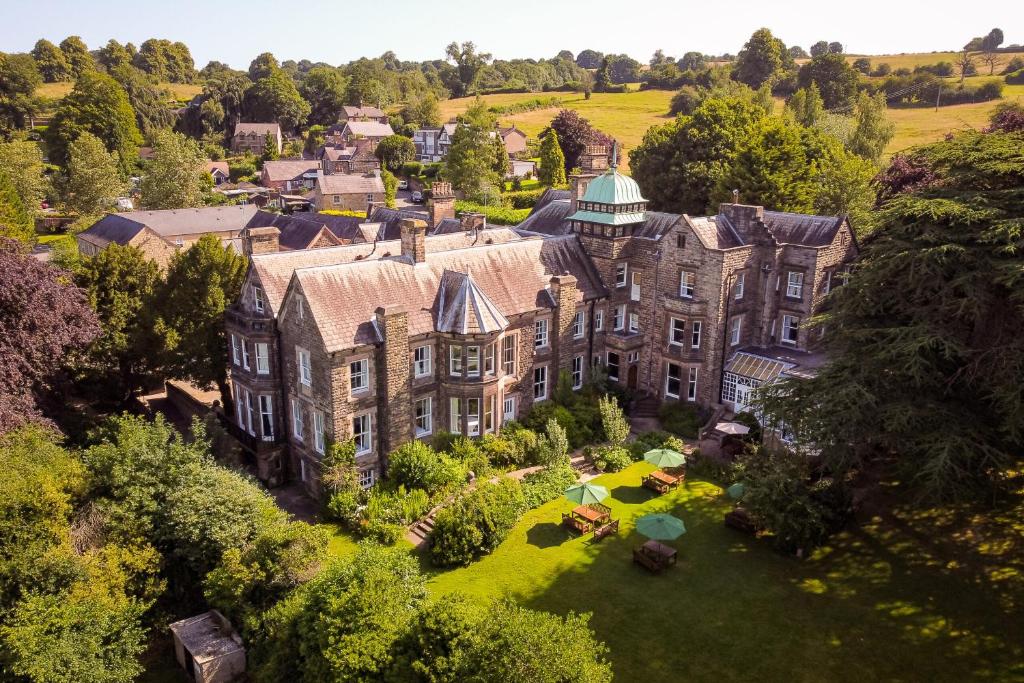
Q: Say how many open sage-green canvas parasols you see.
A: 4